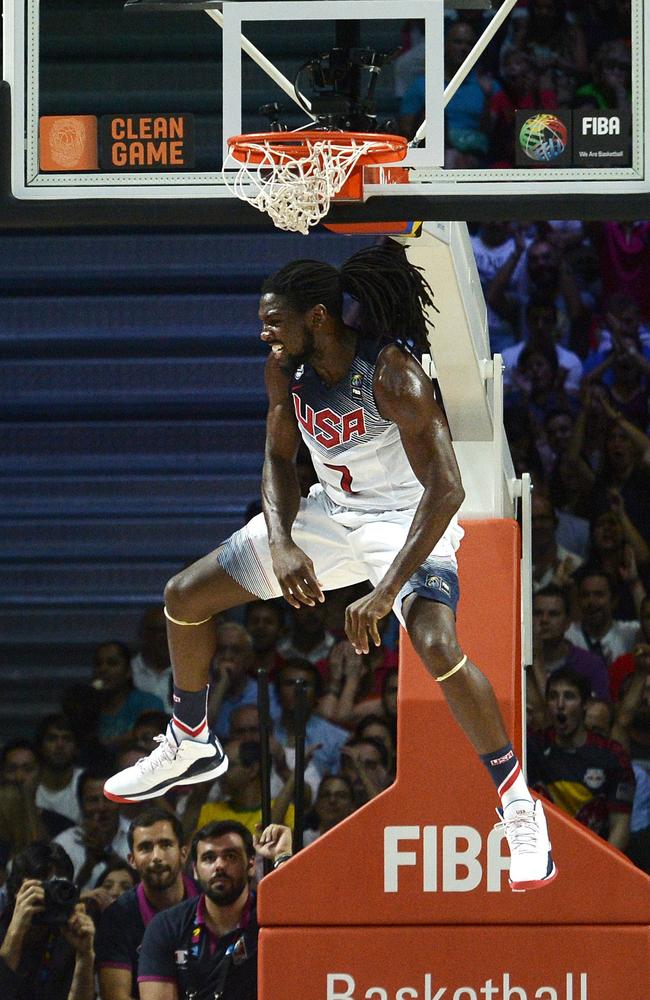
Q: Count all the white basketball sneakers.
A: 2